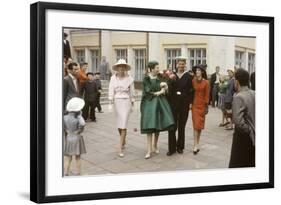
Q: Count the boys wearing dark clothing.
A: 2